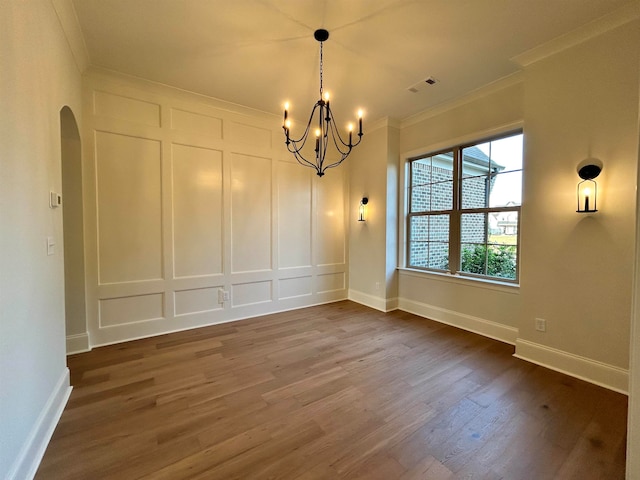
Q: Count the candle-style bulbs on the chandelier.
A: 6